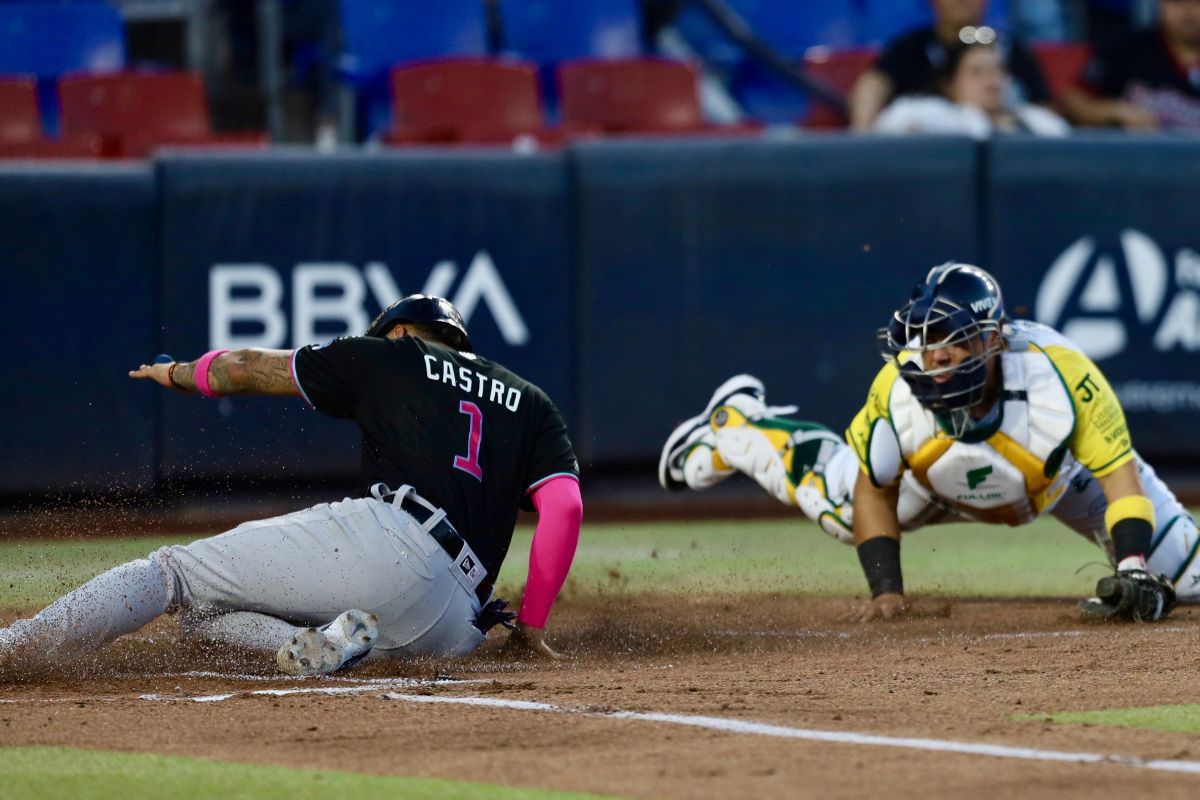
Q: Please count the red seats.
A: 6